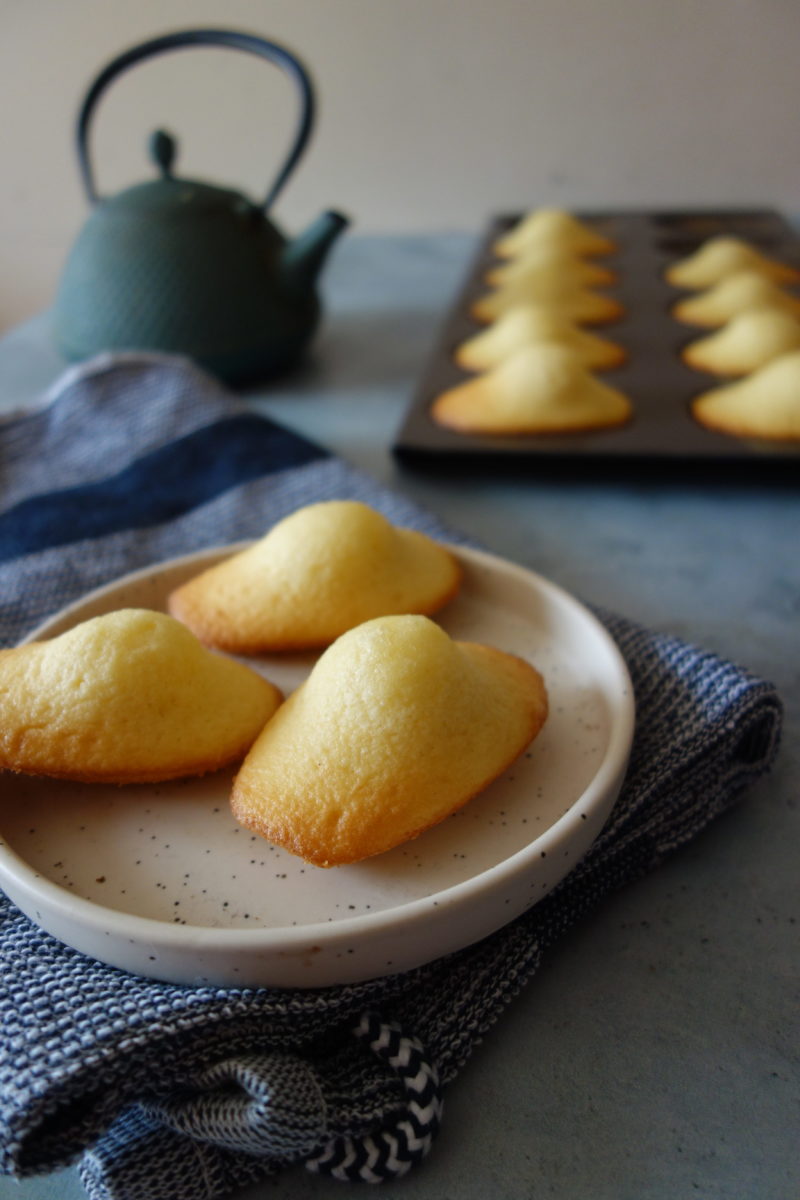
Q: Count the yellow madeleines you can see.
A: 12